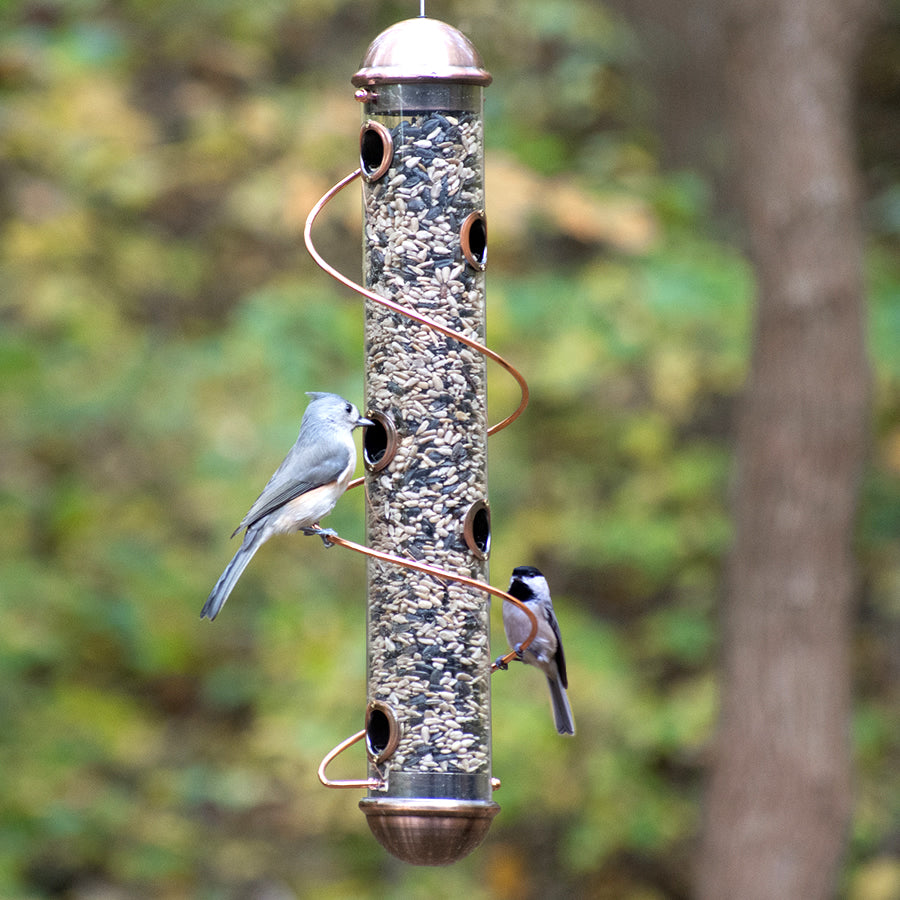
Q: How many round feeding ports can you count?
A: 5